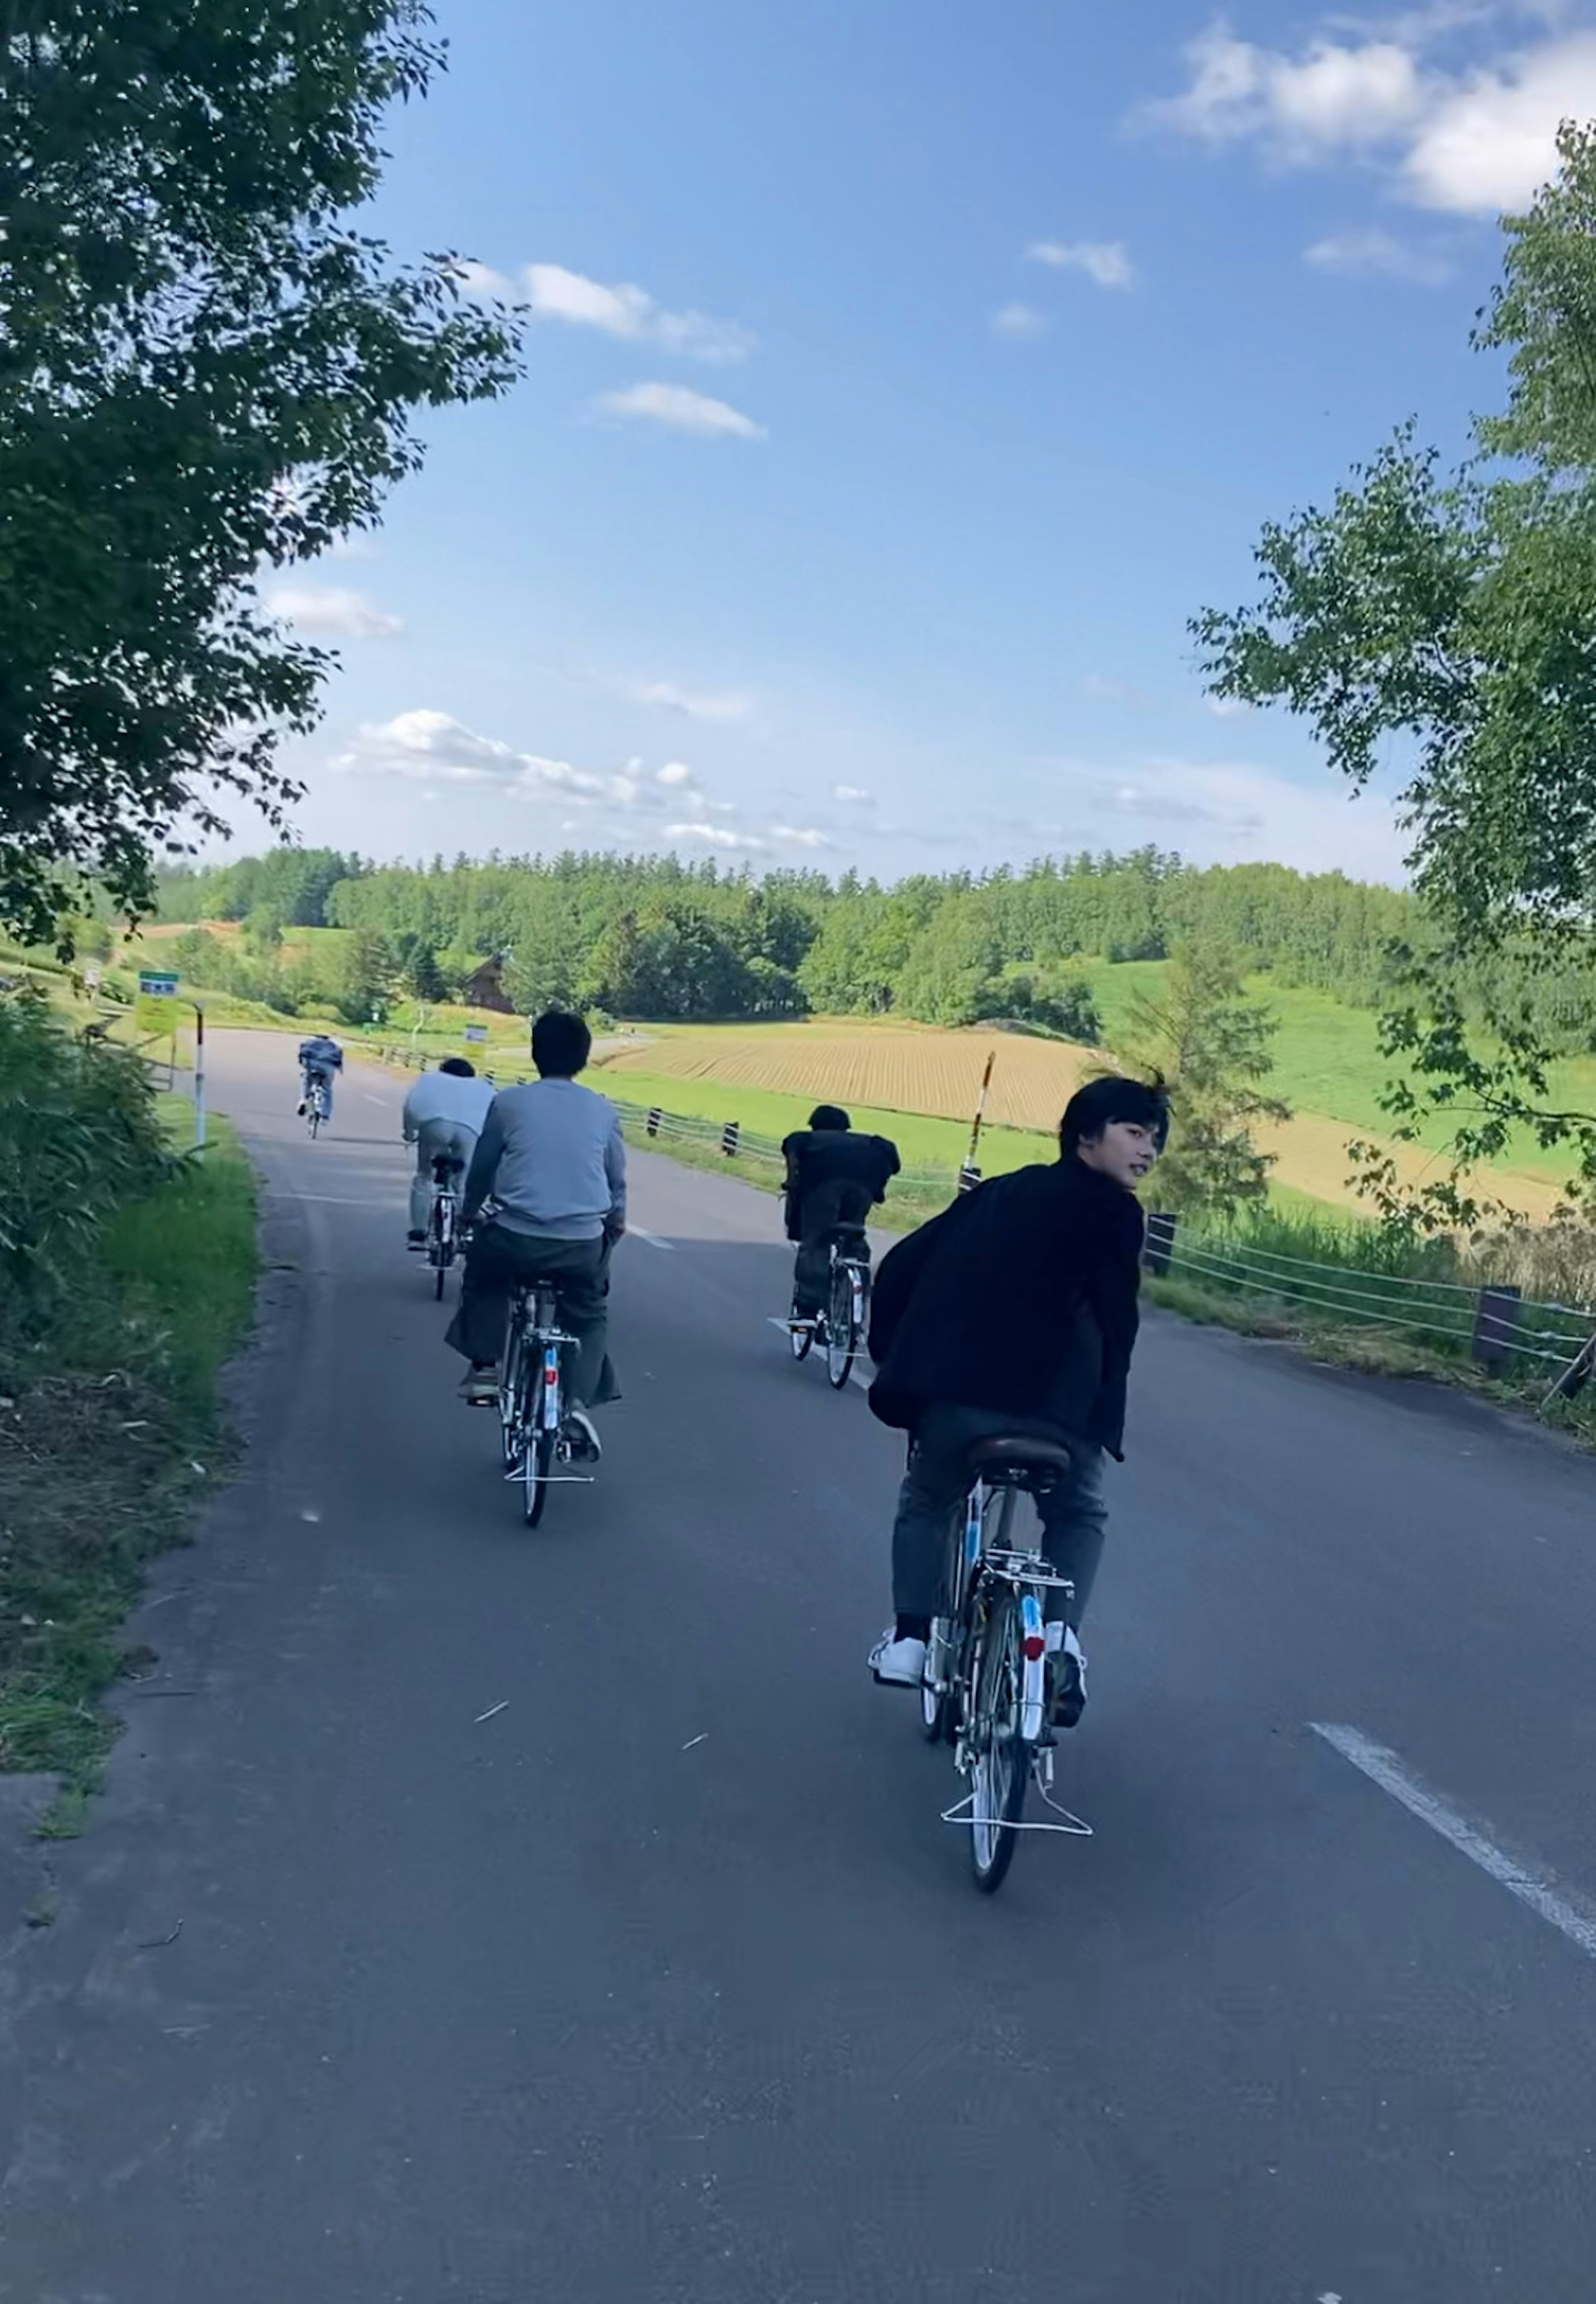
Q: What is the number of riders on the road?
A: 5